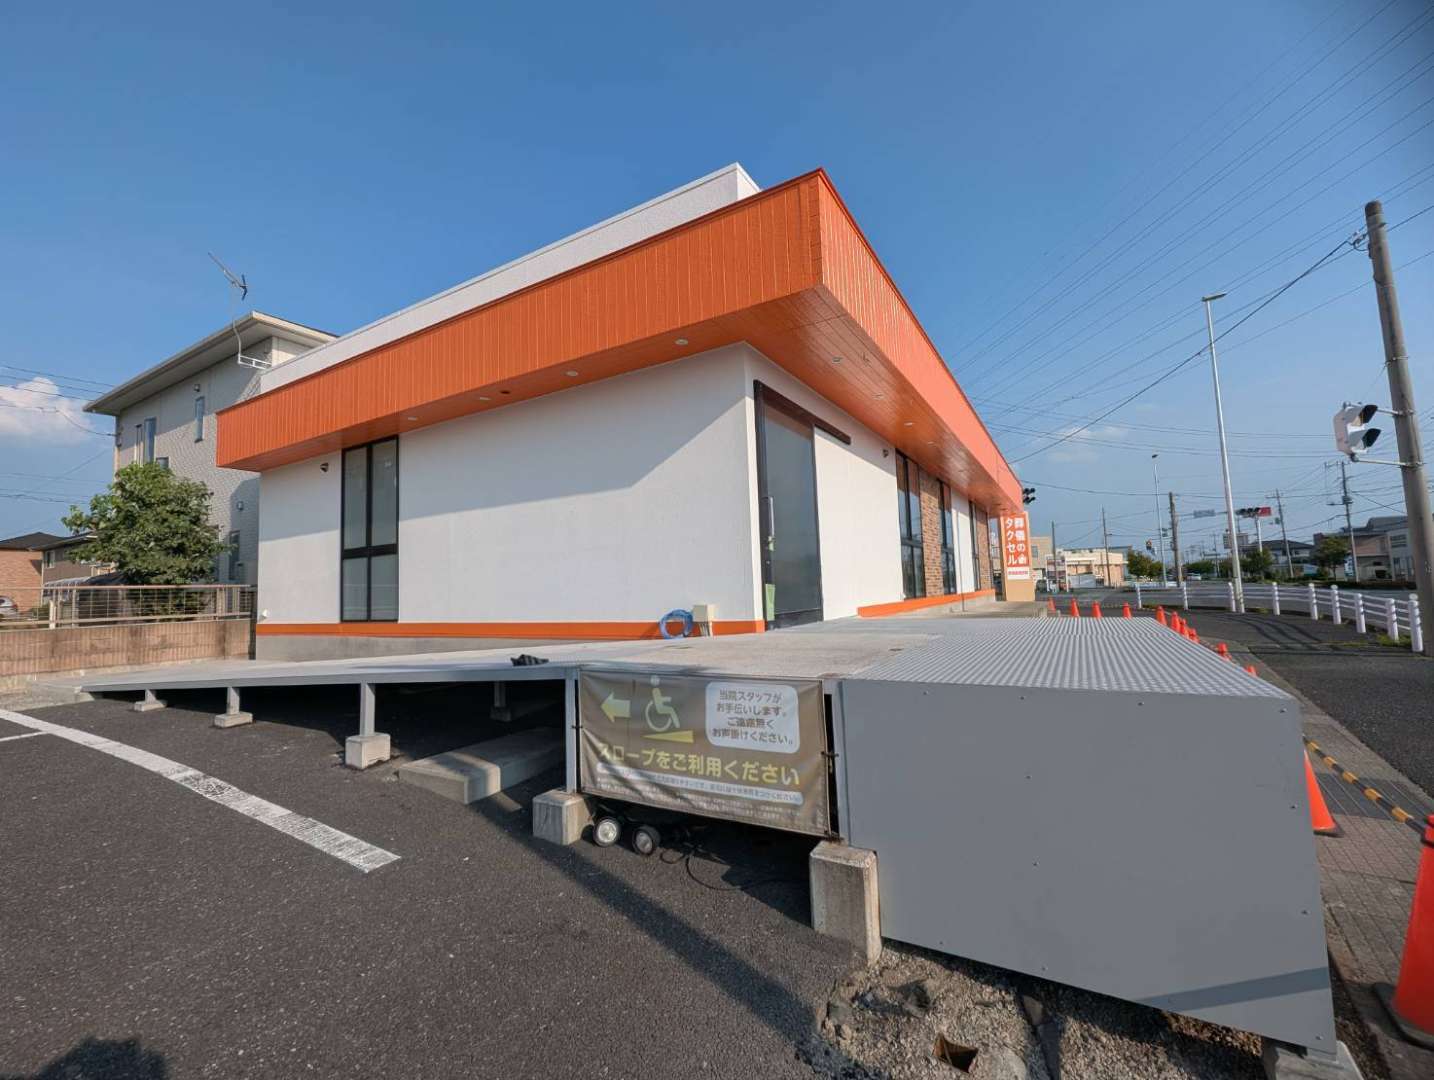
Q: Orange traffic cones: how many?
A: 12